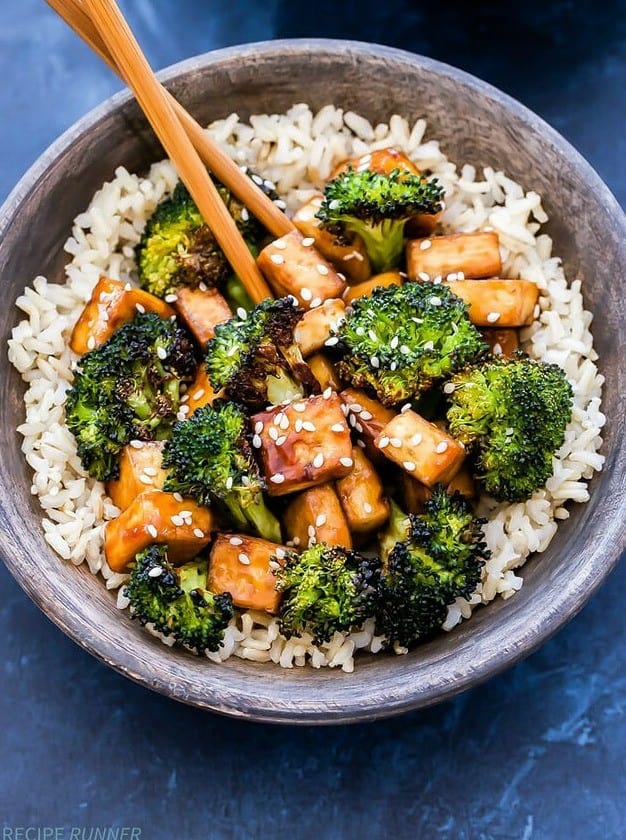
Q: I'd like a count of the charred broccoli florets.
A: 10